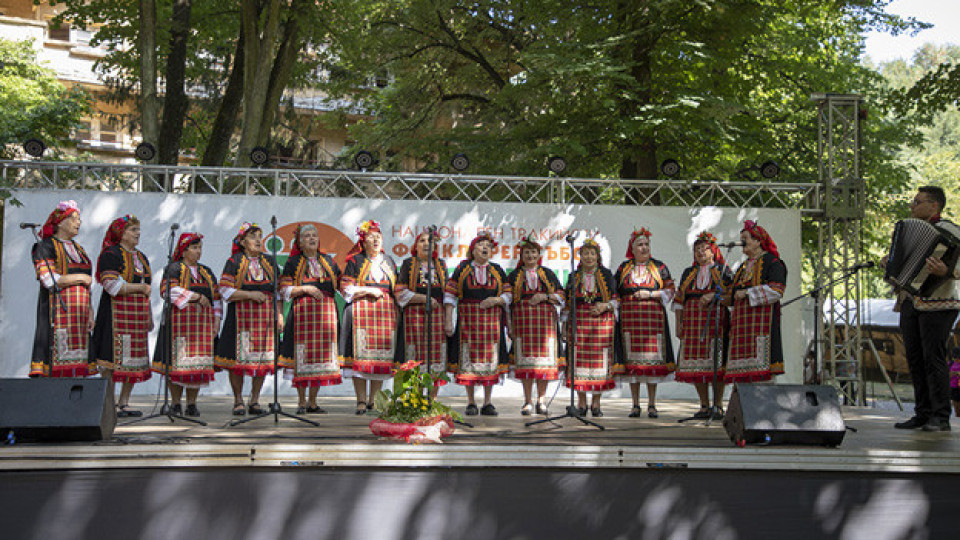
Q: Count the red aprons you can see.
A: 13